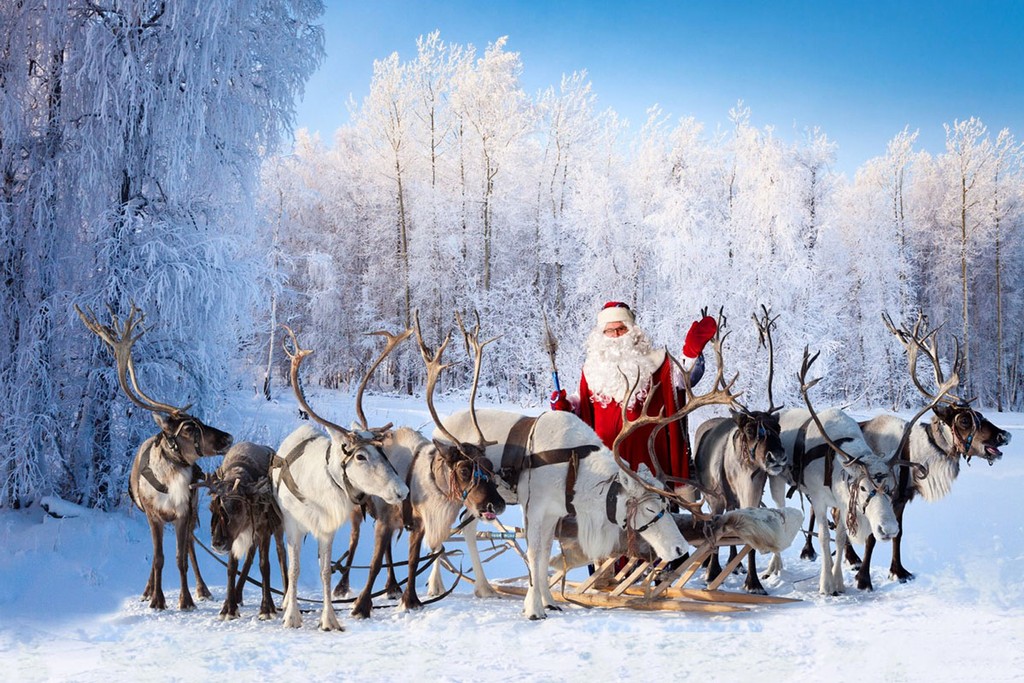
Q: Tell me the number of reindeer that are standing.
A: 8